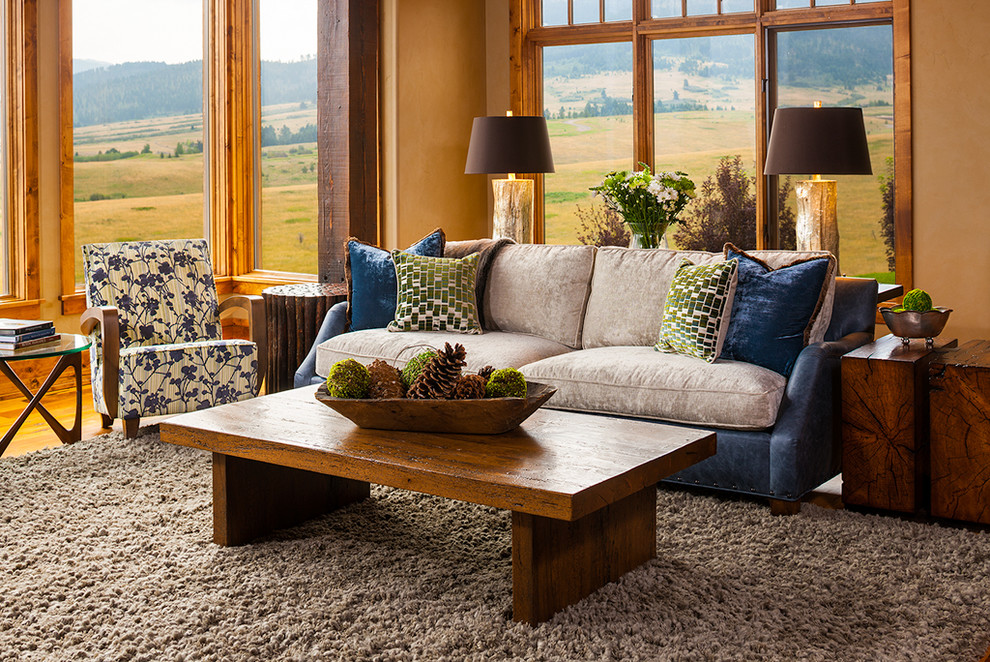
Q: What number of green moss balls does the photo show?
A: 4